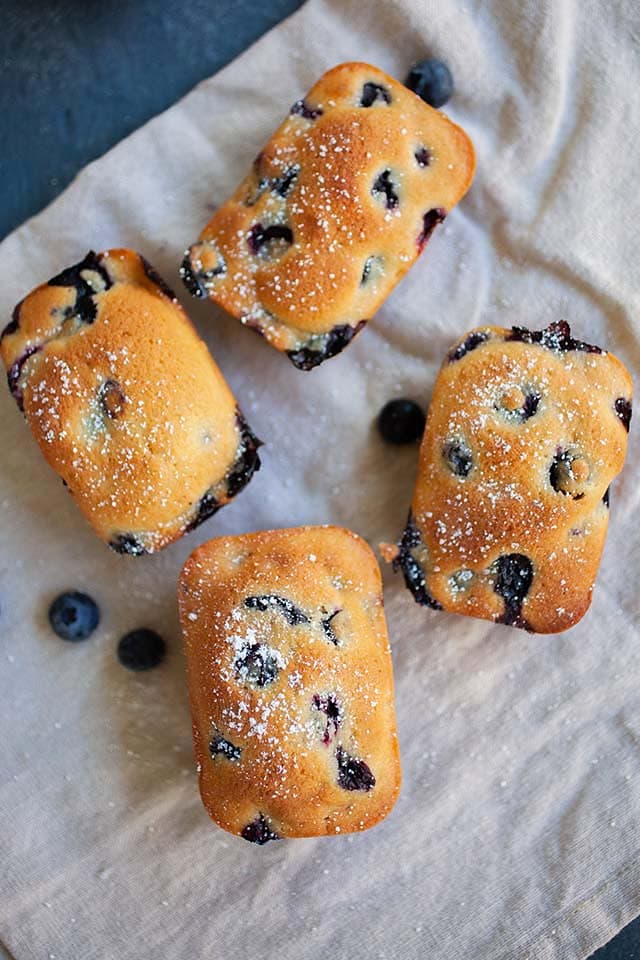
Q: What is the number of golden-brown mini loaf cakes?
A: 4